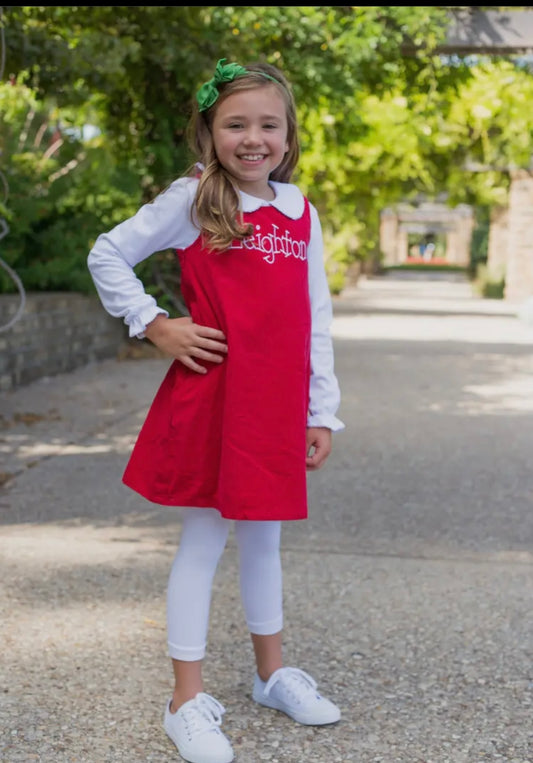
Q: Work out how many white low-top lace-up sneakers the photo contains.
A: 2